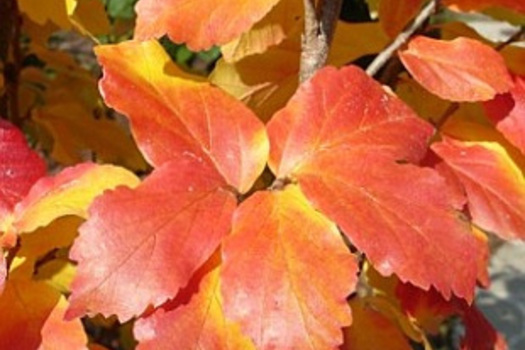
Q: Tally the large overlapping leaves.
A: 5